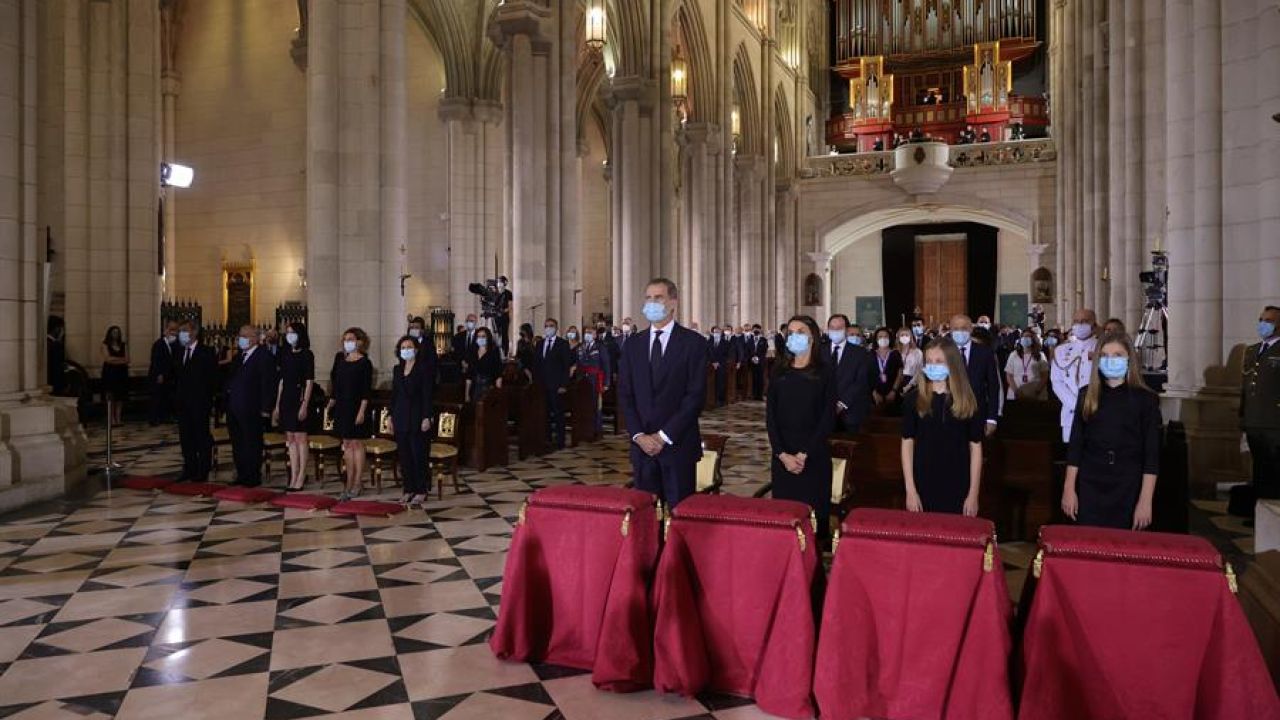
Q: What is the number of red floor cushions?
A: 5